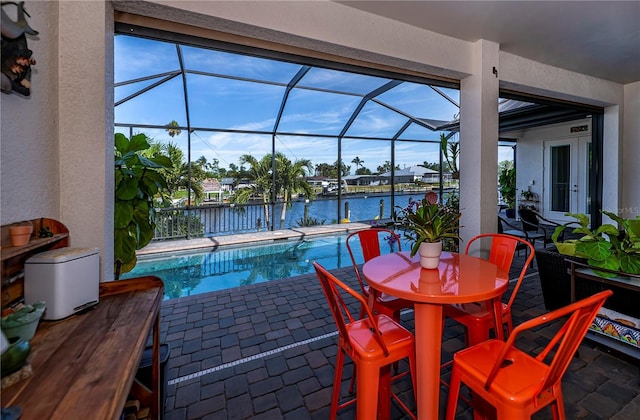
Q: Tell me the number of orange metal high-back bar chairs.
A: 4